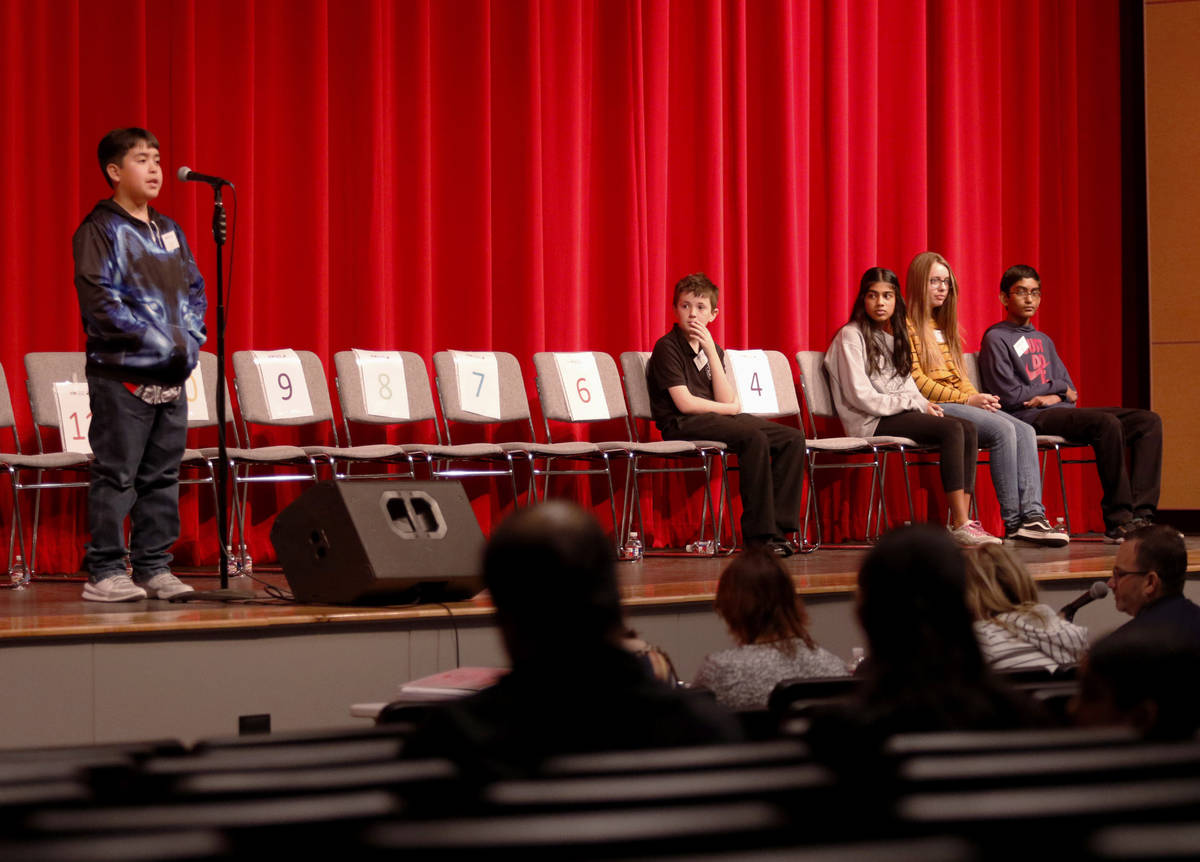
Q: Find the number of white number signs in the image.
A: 7